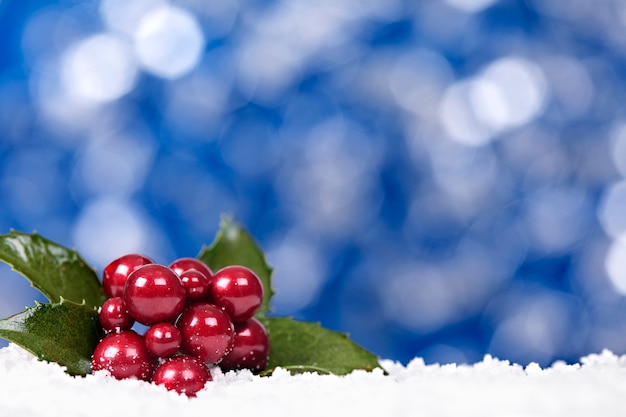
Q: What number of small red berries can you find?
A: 3